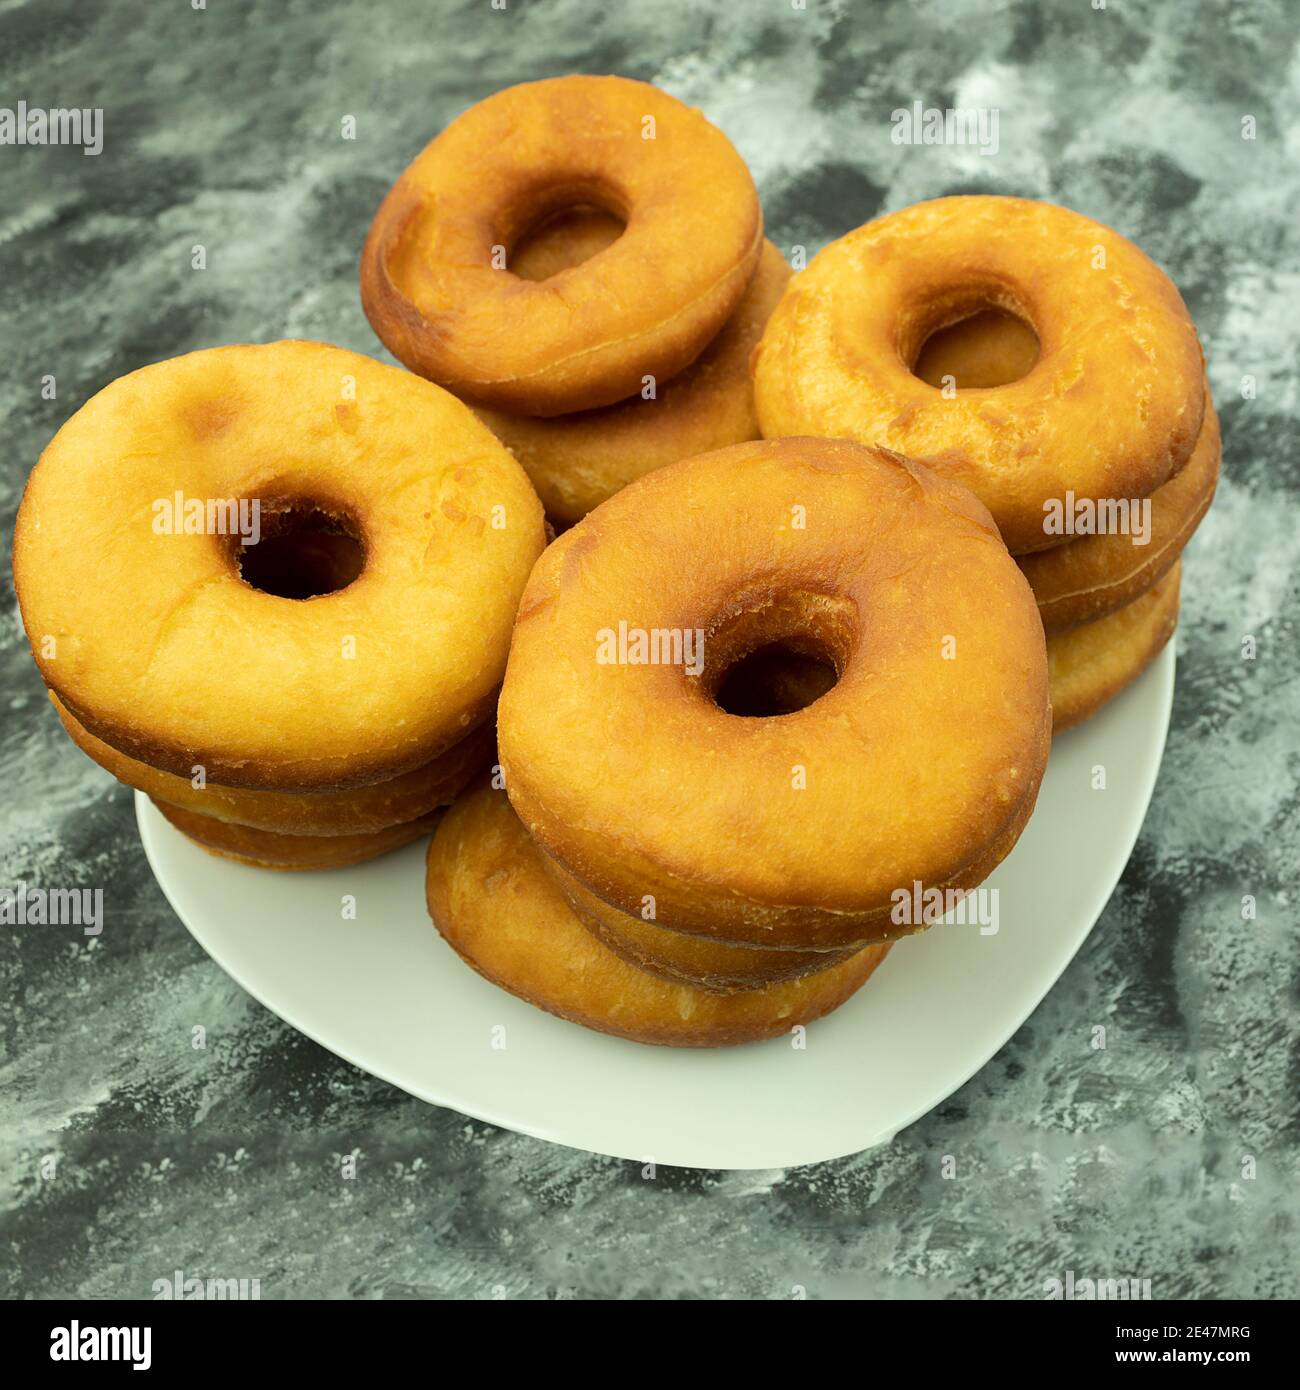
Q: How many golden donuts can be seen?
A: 11